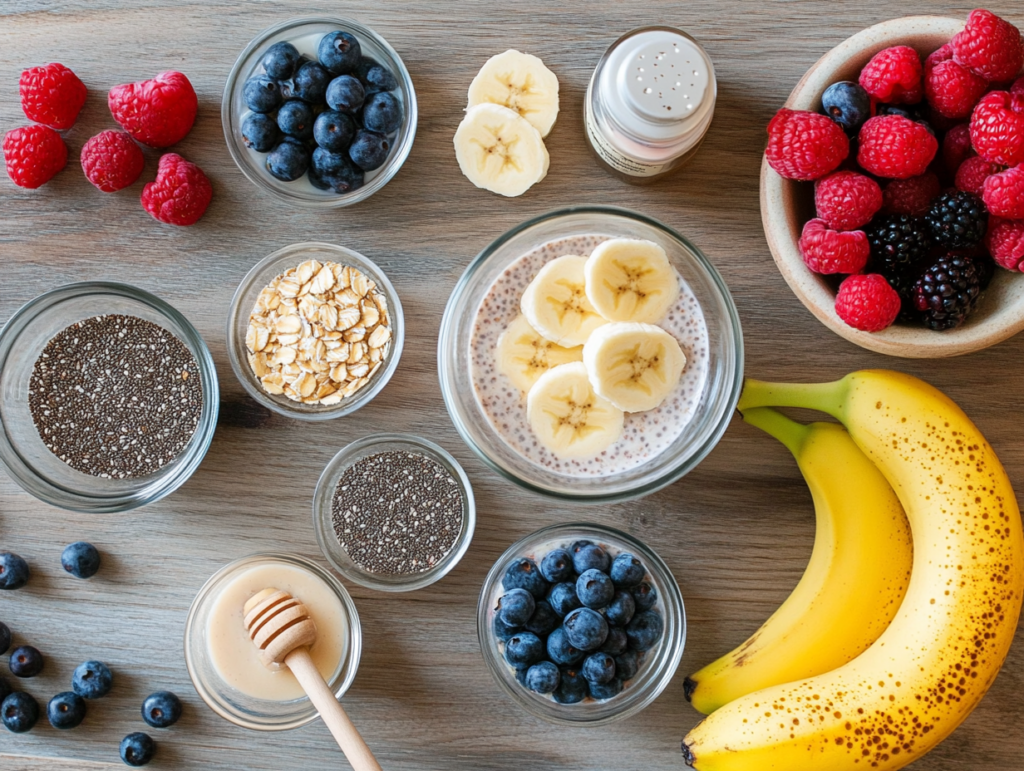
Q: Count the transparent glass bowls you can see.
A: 7